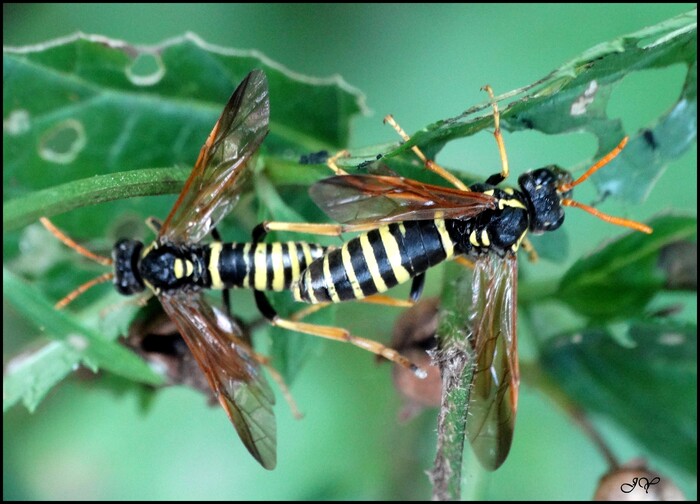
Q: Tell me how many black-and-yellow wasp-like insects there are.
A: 2